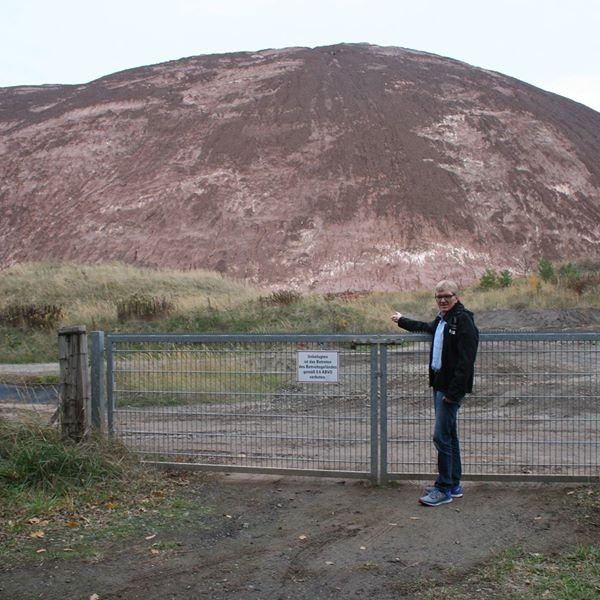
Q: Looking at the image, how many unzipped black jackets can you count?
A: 1